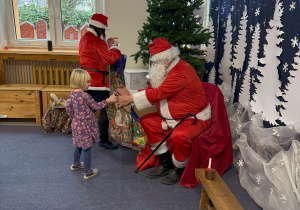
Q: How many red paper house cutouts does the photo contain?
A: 4